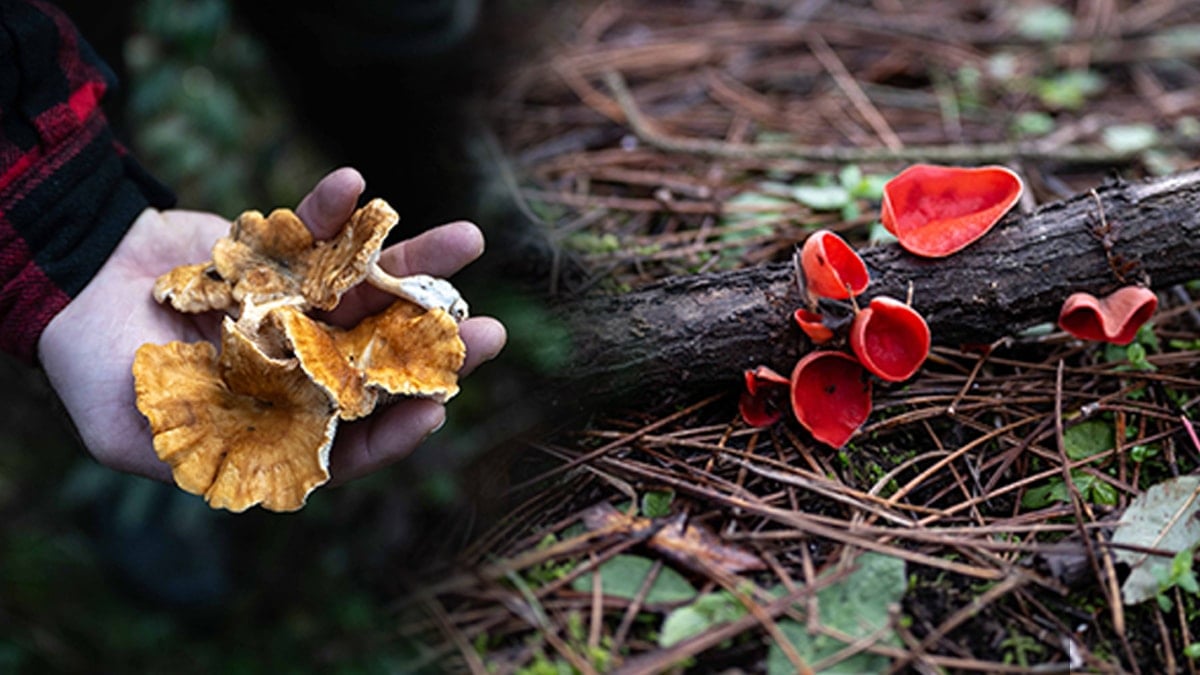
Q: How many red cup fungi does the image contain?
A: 7